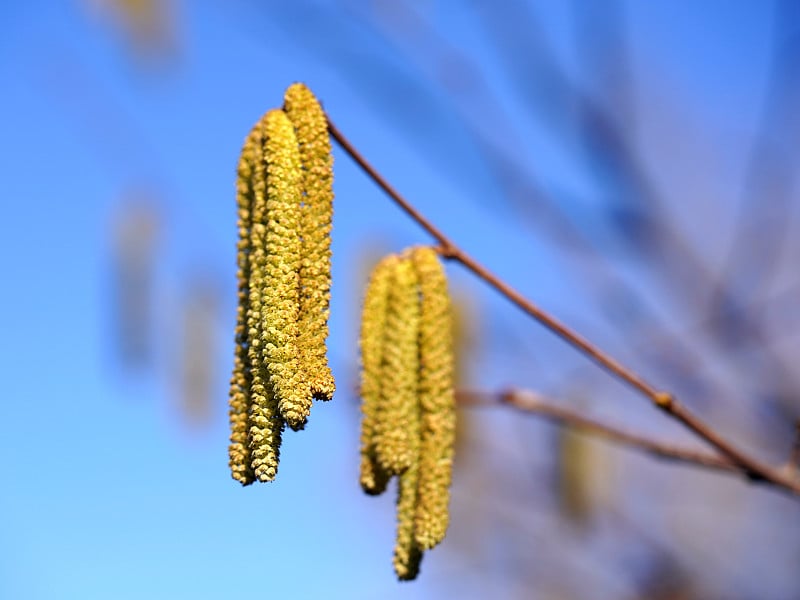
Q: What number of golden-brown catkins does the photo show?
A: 8